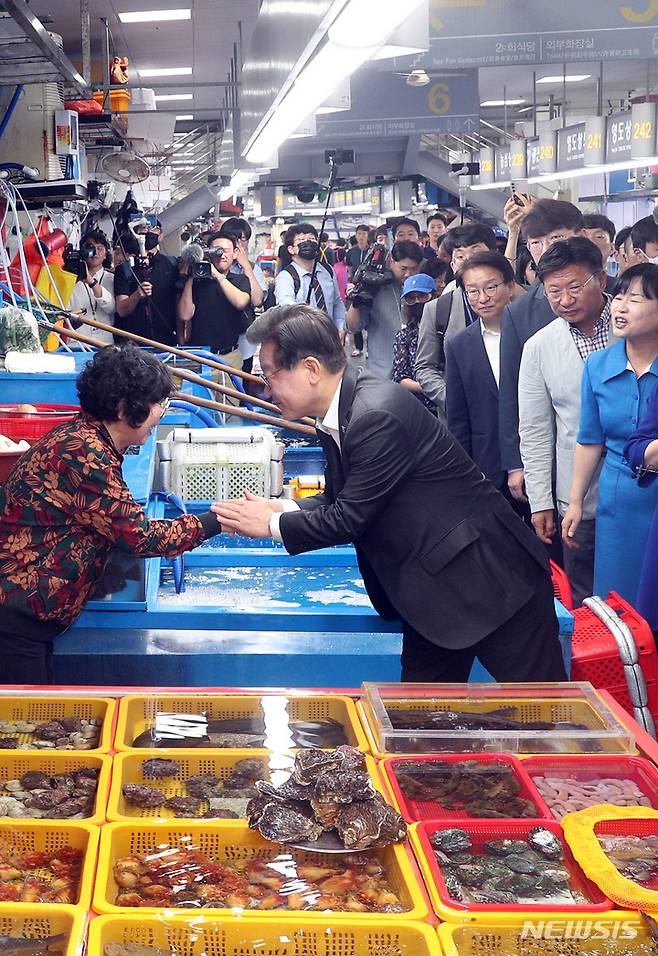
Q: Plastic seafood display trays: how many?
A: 14